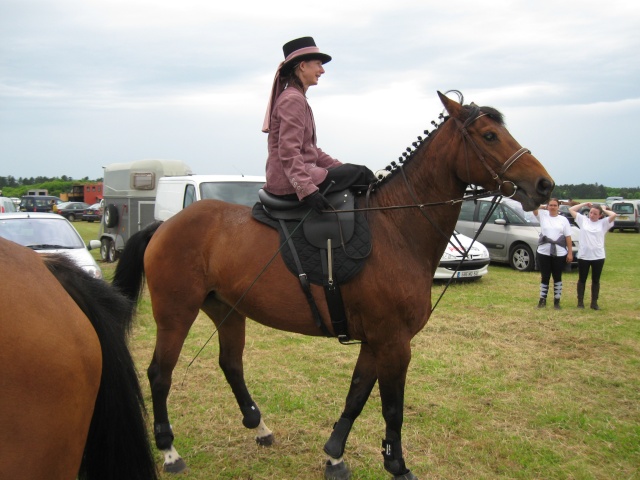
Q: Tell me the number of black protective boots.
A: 4